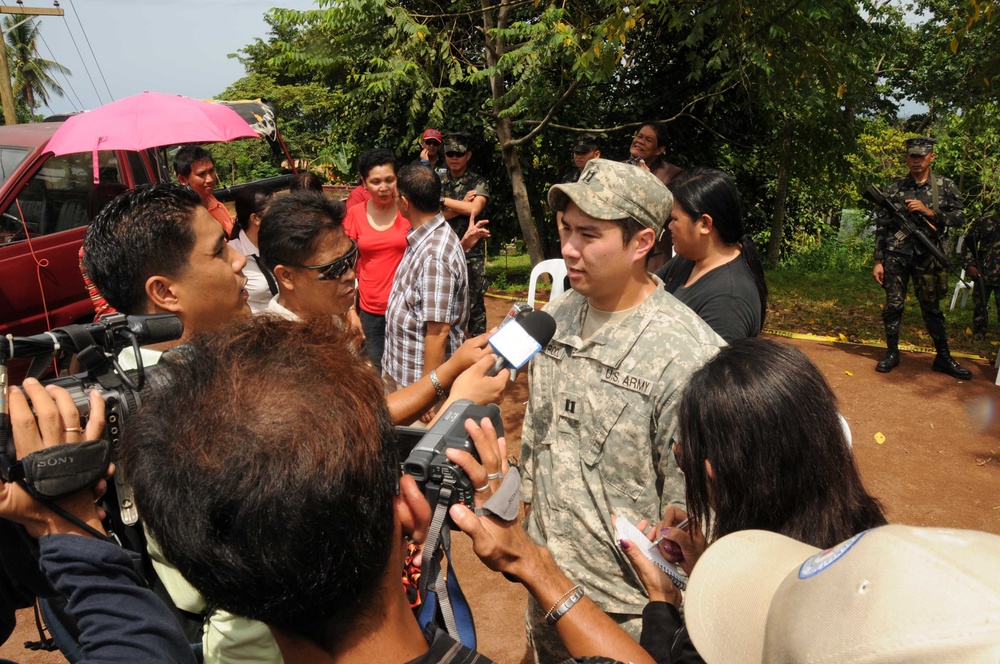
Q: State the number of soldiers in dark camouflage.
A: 4